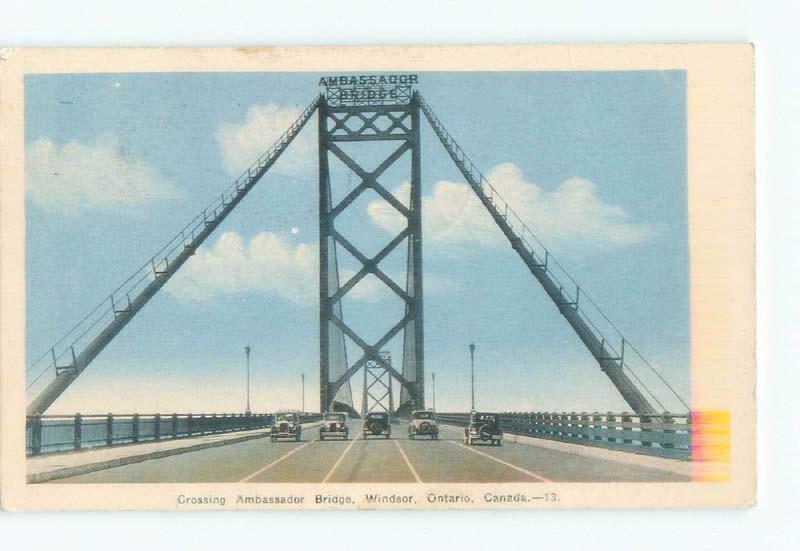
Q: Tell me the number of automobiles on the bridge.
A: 5